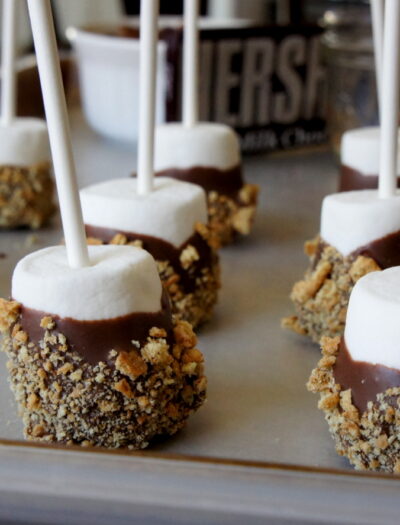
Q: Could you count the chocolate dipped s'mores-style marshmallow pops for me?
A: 7